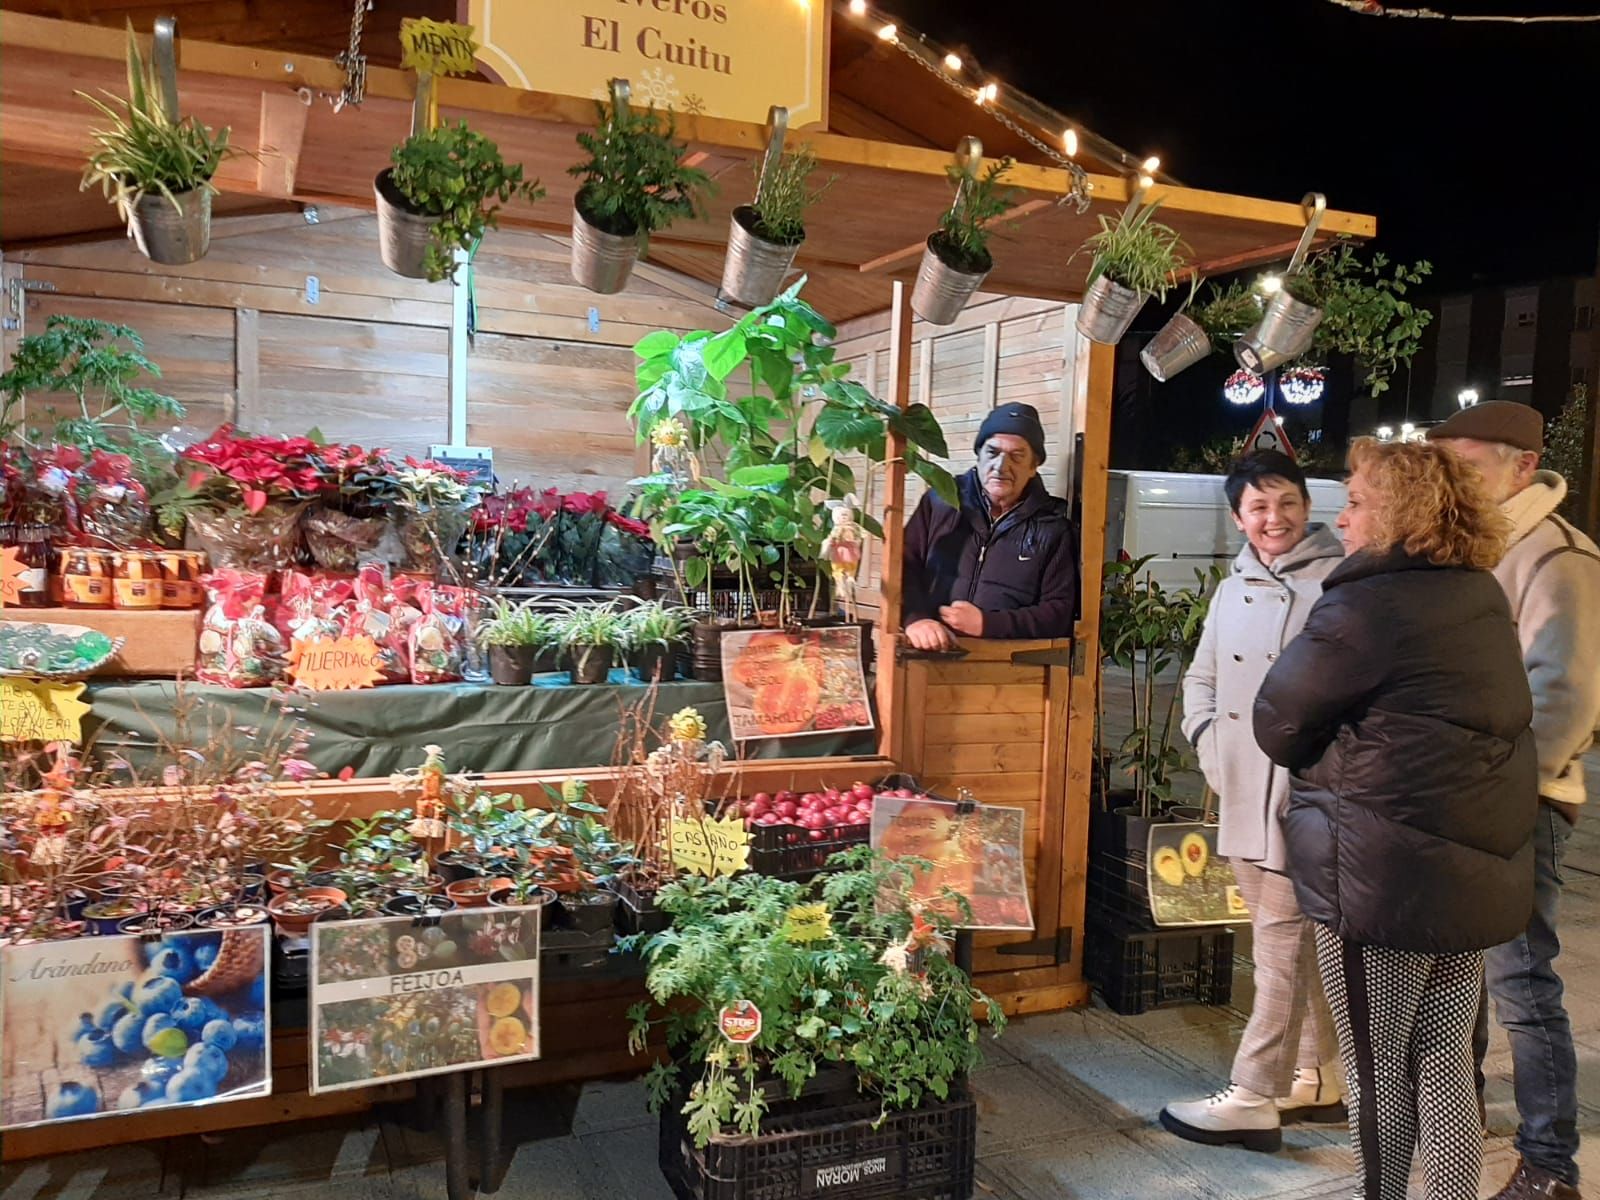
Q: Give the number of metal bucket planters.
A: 9